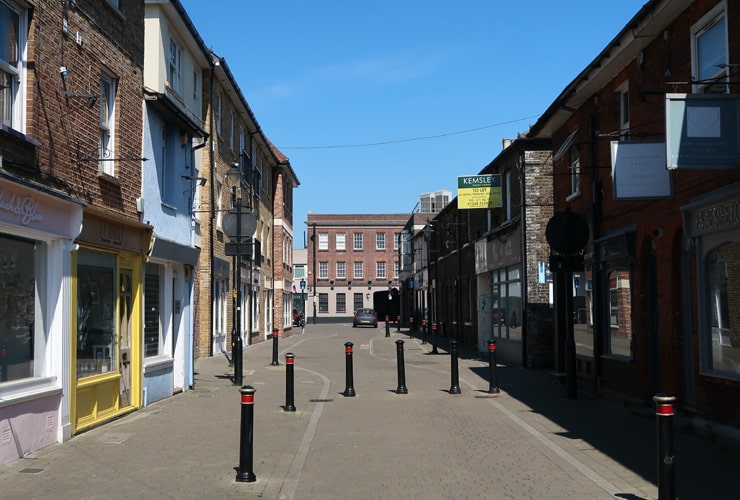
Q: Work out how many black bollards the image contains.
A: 13